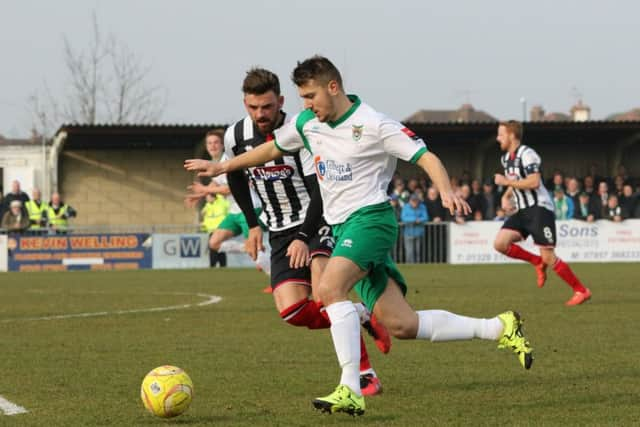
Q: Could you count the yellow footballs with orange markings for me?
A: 1